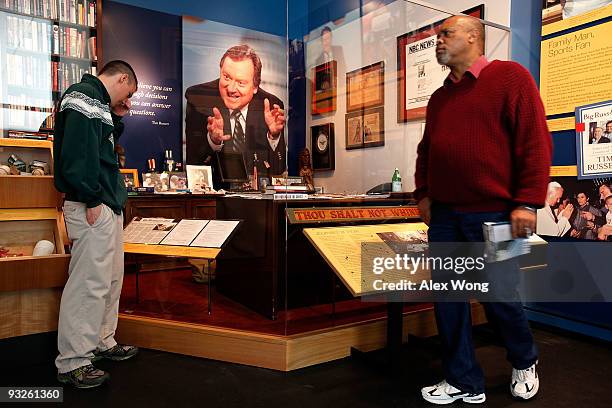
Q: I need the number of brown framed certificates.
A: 2